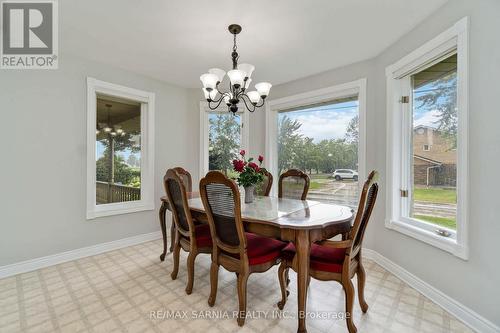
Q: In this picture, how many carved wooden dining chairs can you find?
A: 6